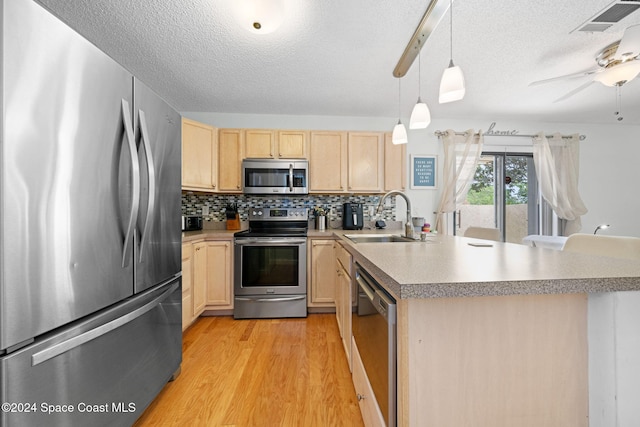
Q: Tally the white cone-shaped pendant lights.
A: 3